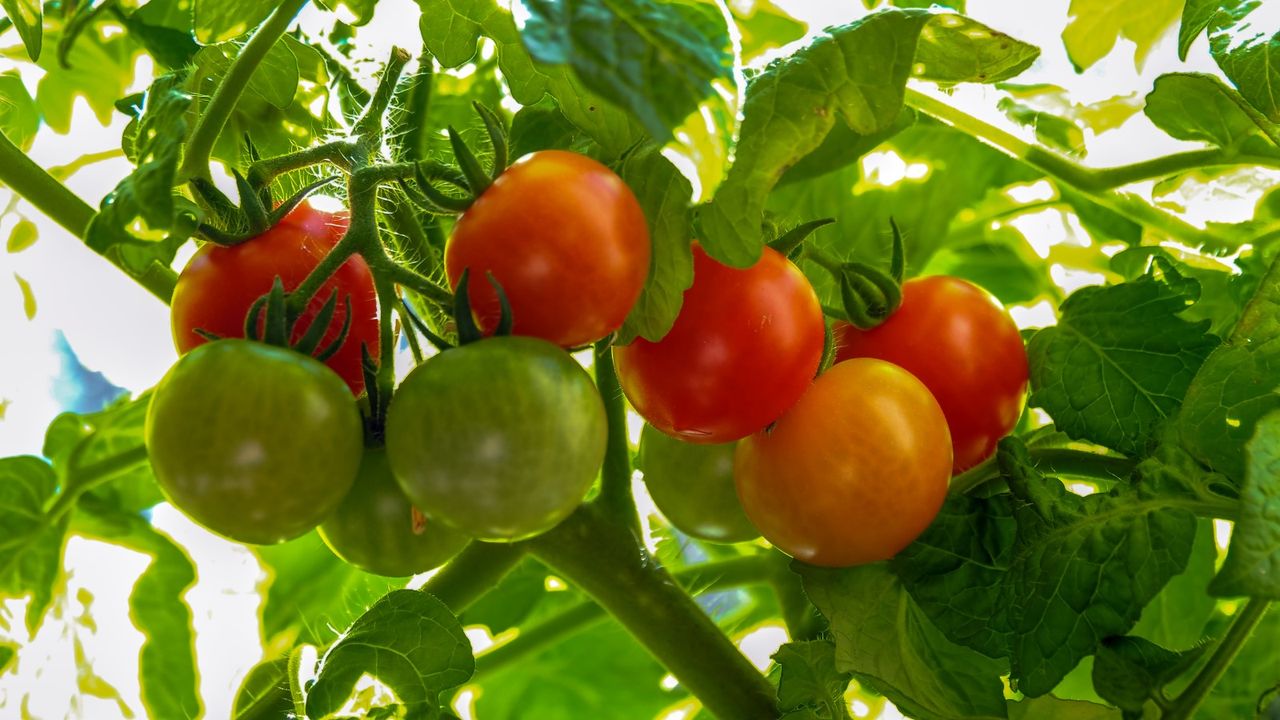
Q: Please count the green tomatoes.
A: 4